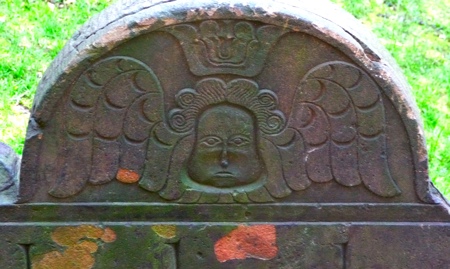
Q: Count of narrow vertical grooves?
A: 3